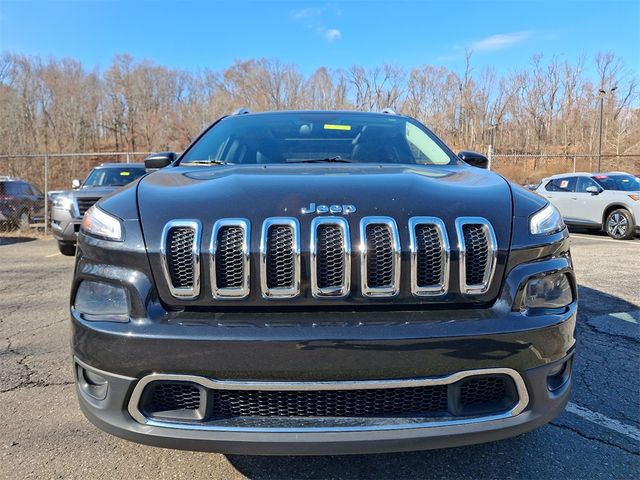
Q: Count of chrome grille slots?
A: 7